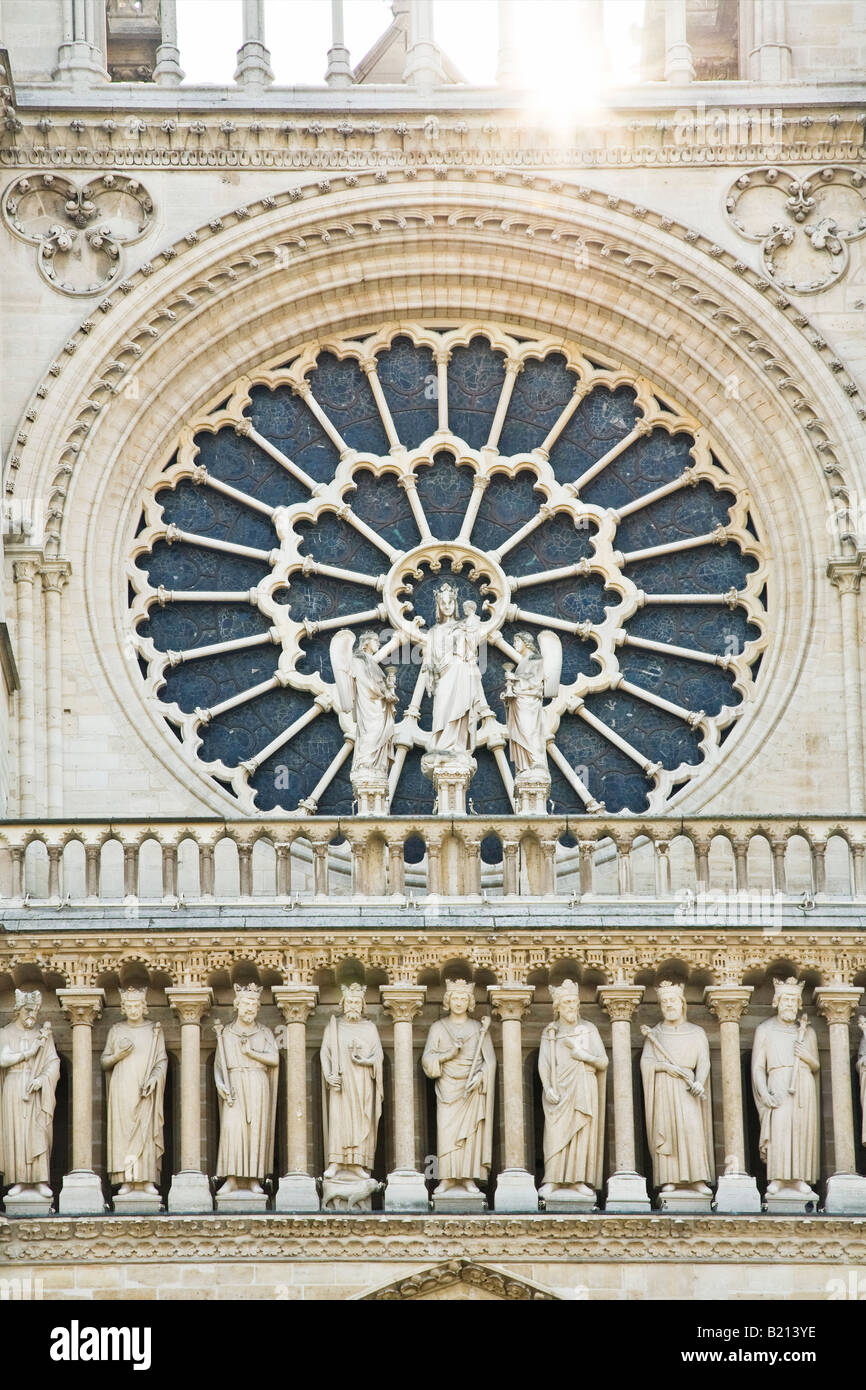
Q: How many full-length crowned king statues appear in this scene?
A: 8